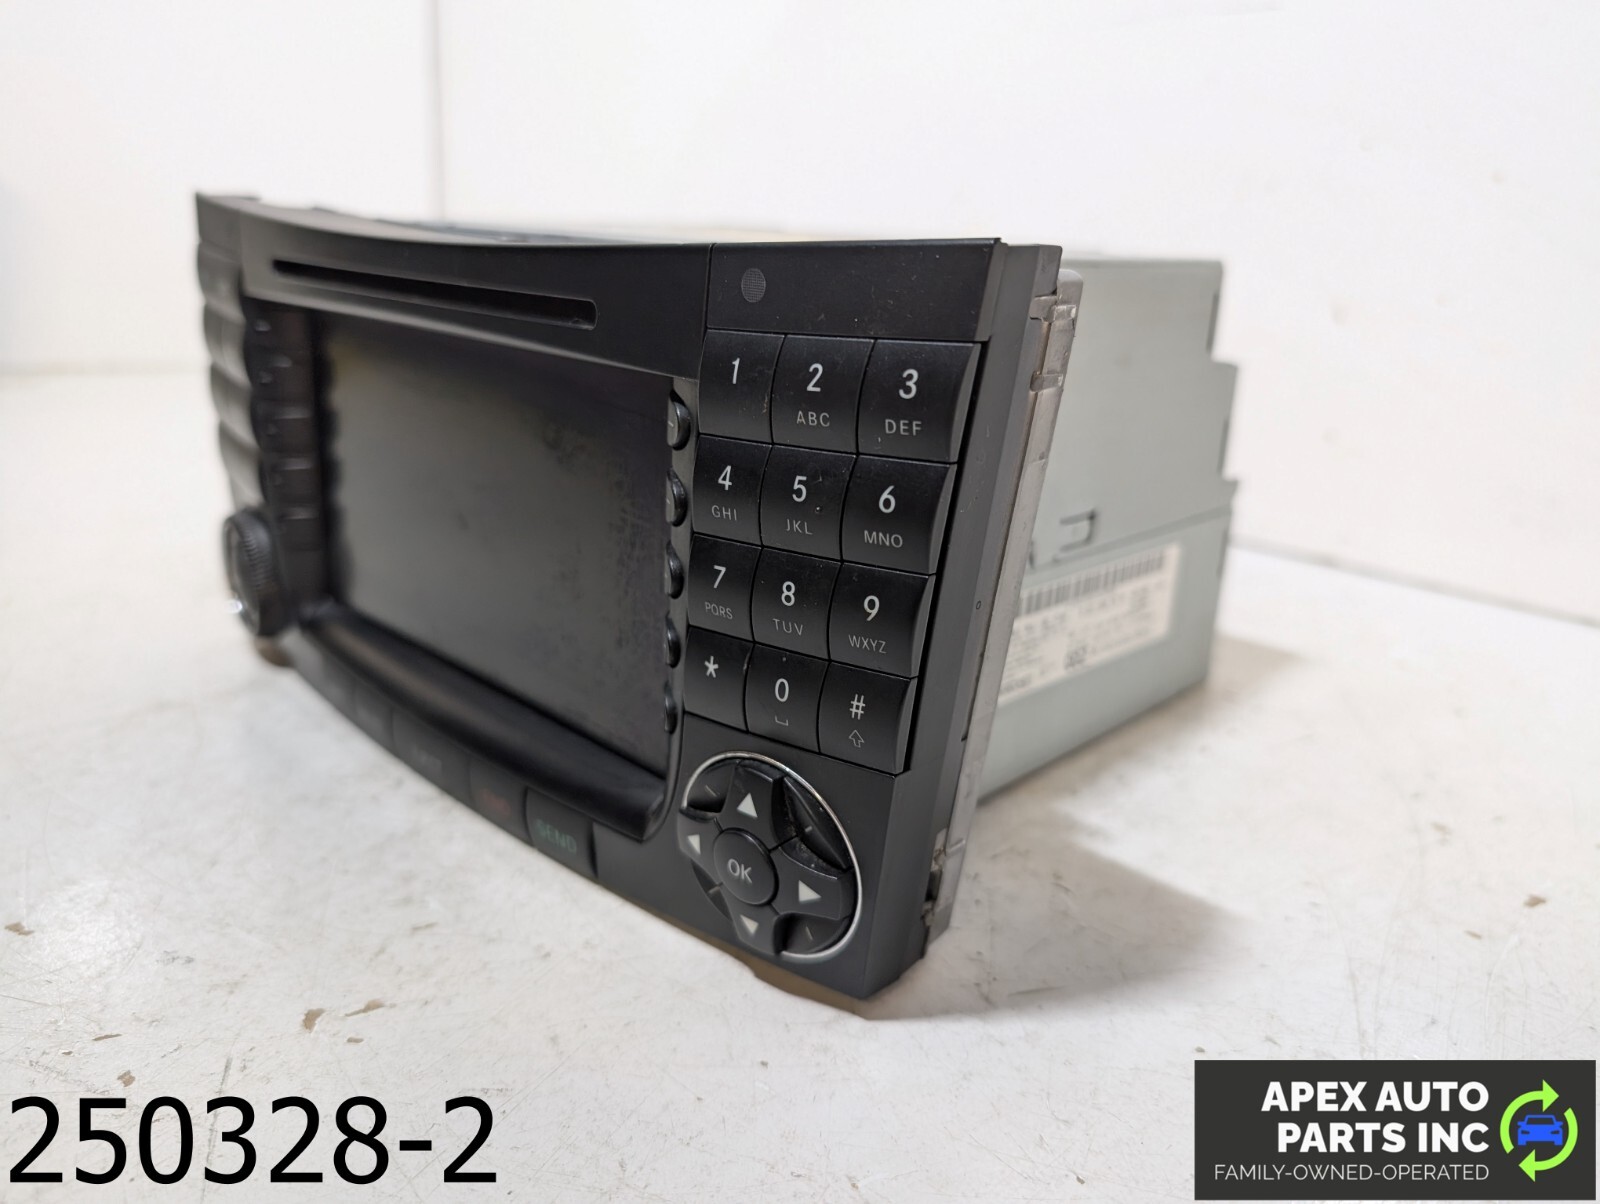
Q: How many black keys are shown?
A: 12